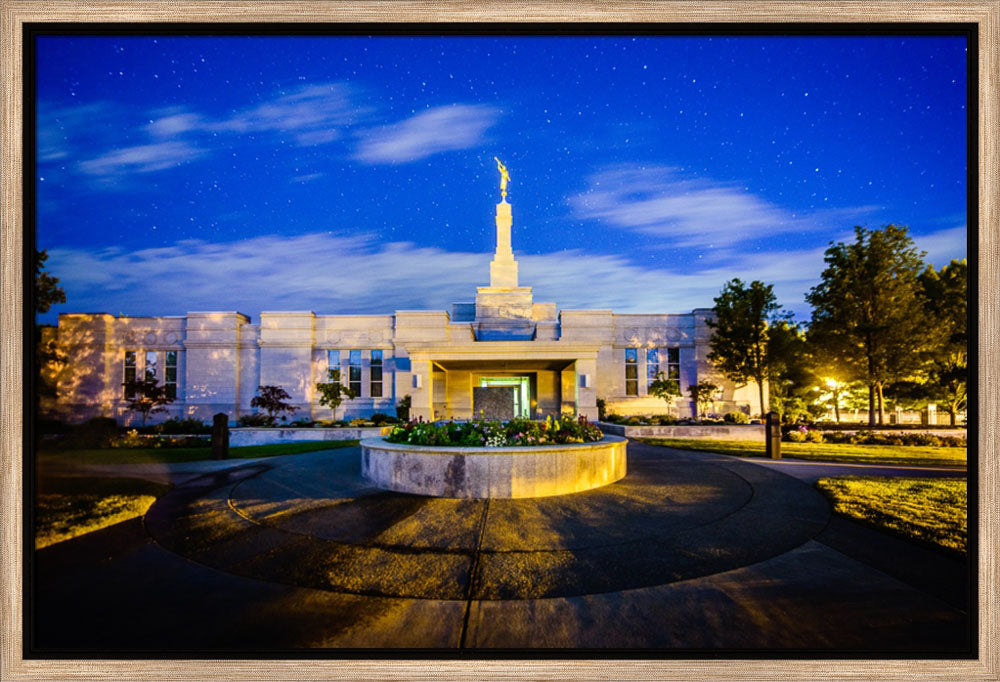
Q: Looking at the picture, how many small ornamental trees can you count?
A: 5